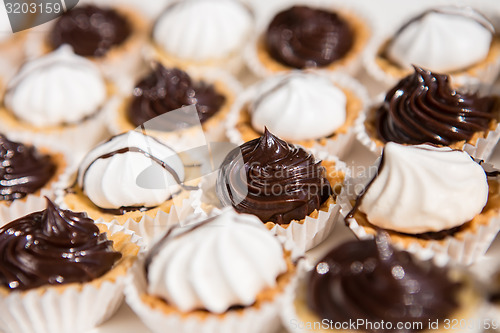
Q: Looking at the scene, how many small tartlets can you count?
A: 15